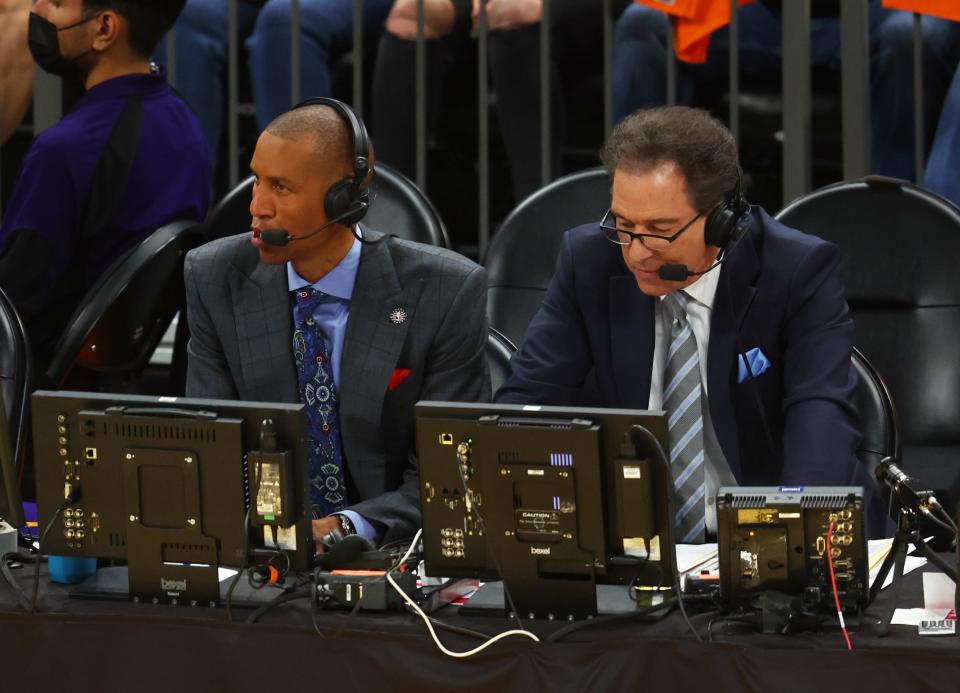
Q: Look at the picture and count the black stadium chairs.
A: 7